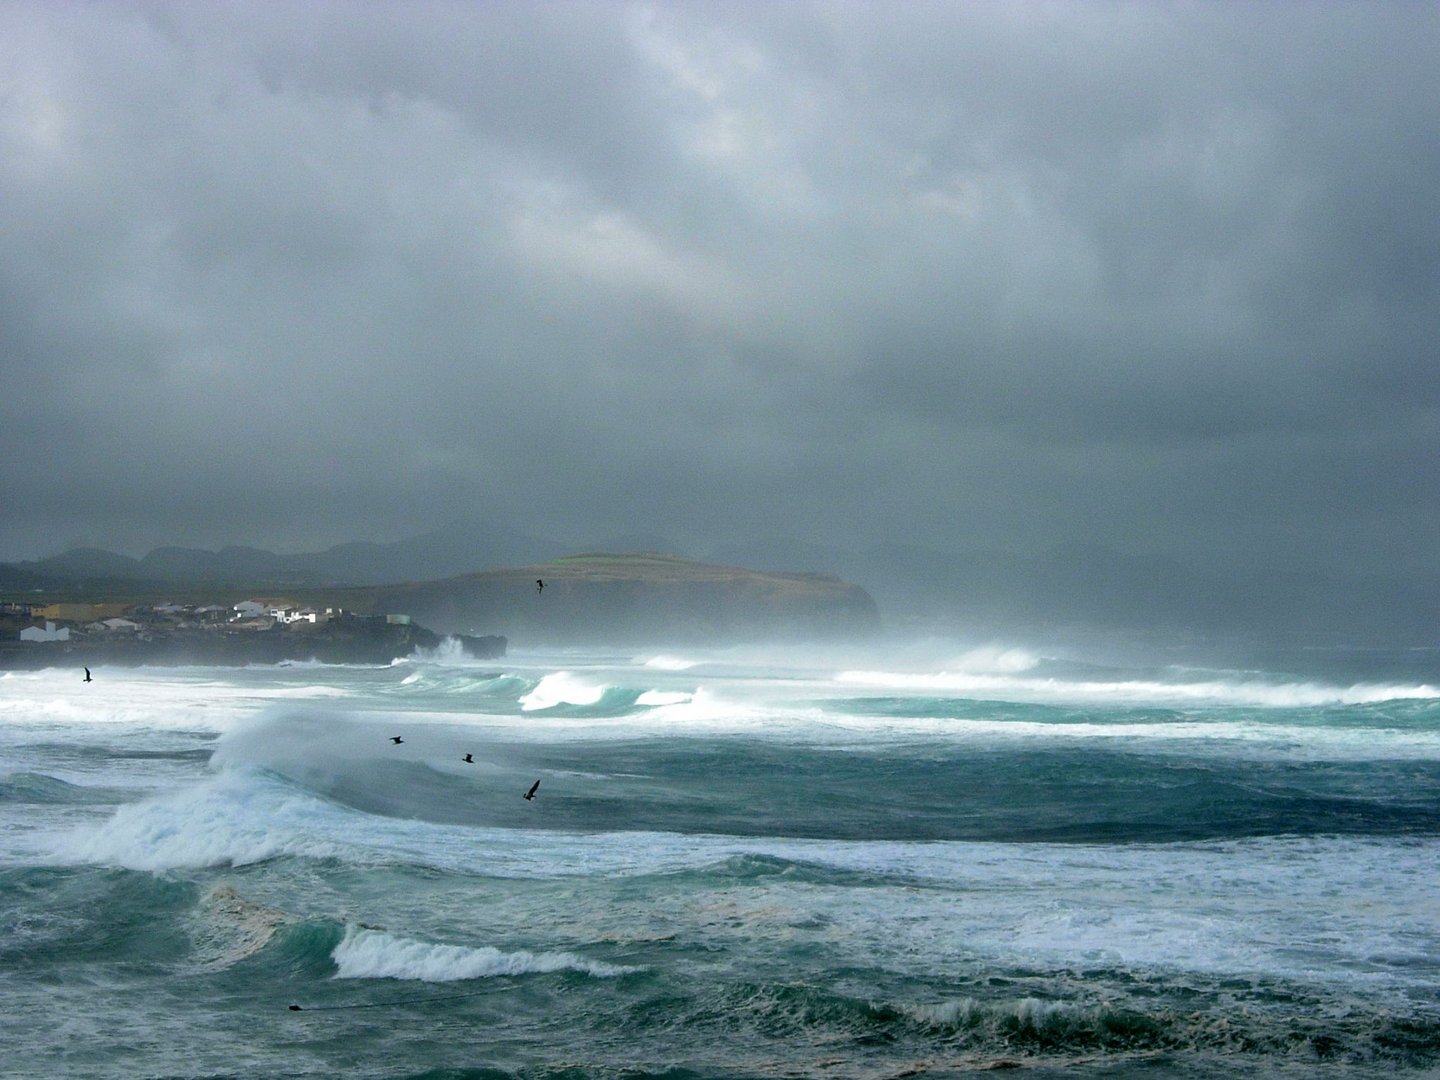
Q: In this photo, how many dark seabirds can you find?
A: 5